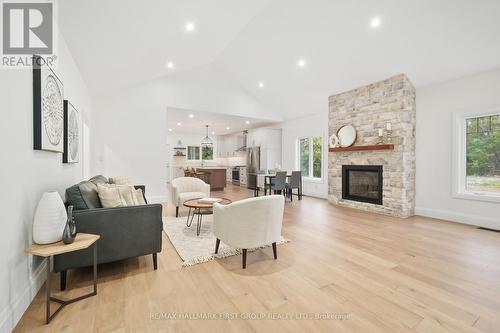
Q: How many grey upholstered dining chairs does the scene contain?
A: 4